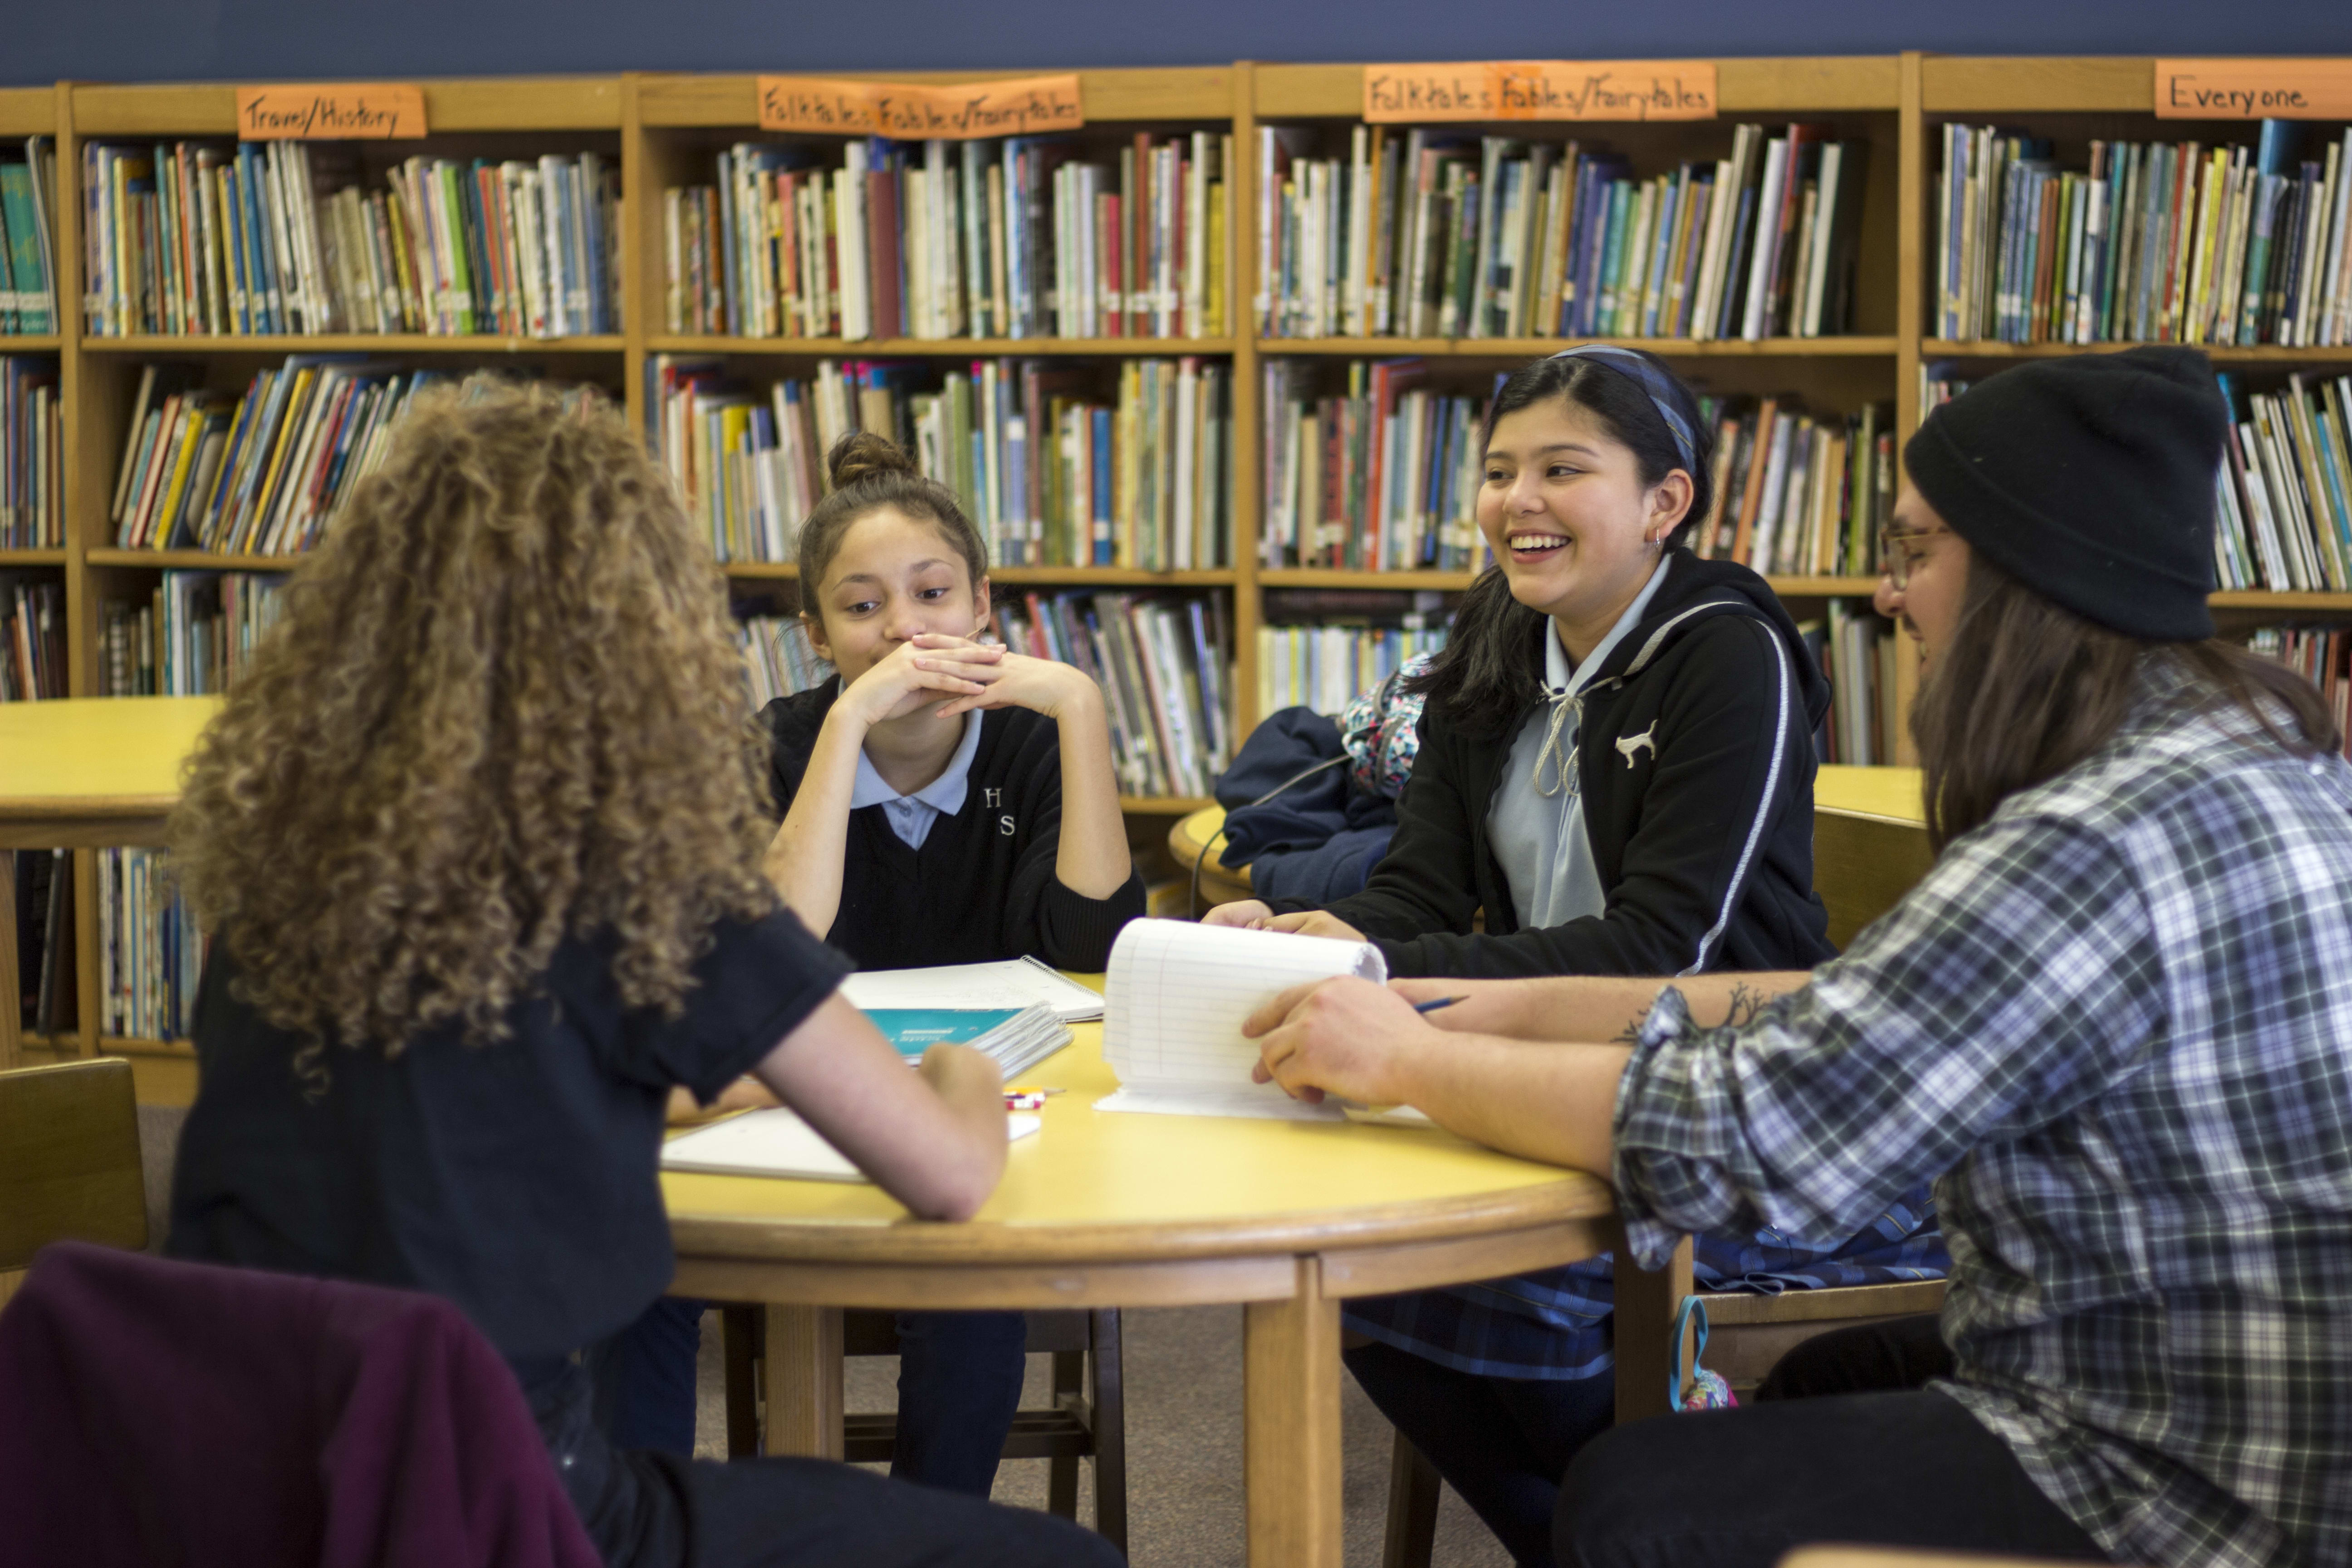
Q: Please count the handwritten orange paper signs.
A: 4